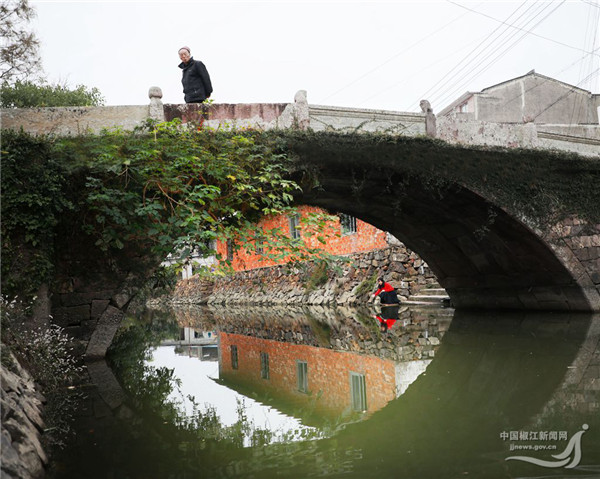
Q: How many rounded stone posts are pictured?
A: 3